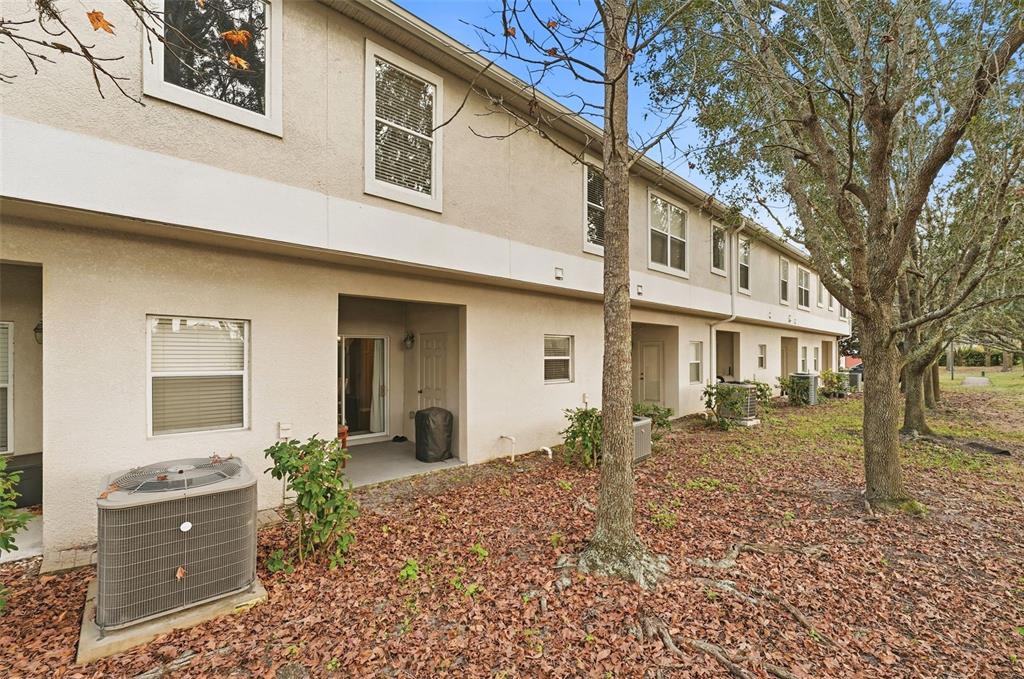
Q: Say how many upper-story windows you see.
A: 11